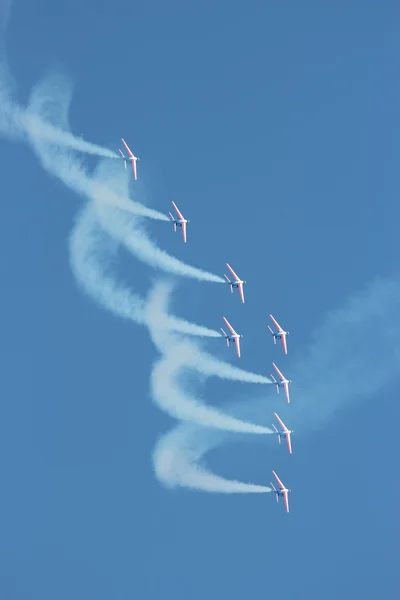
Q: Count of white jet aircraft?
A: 8